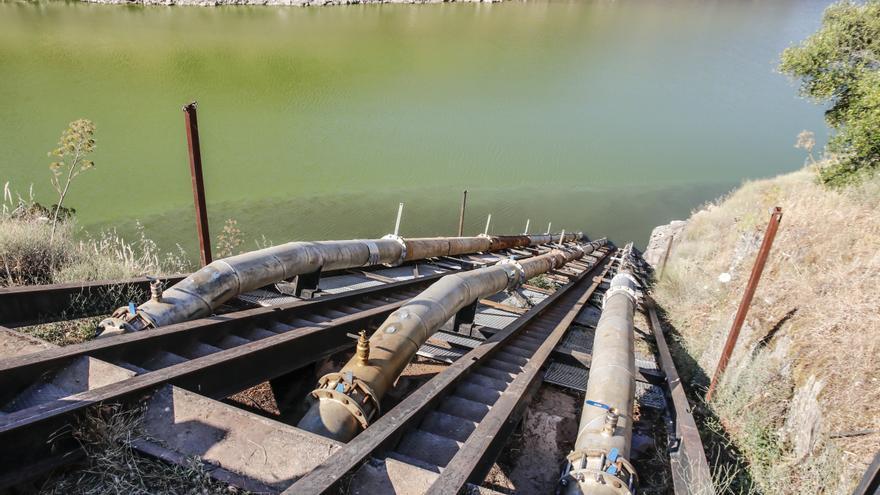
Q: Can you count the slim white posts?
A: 5